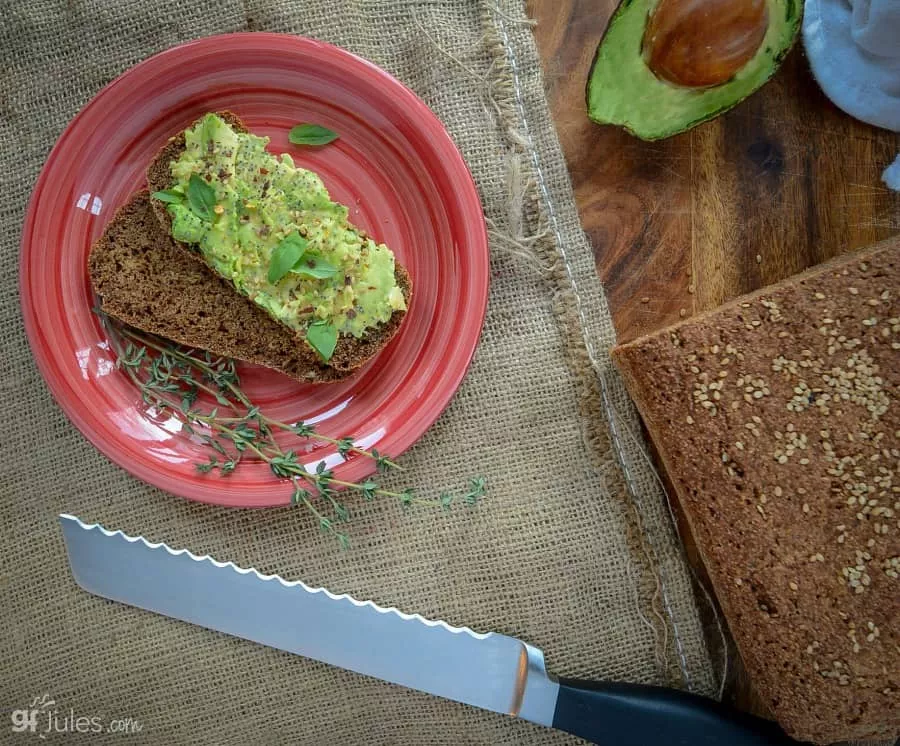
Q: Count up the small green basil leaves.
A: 6